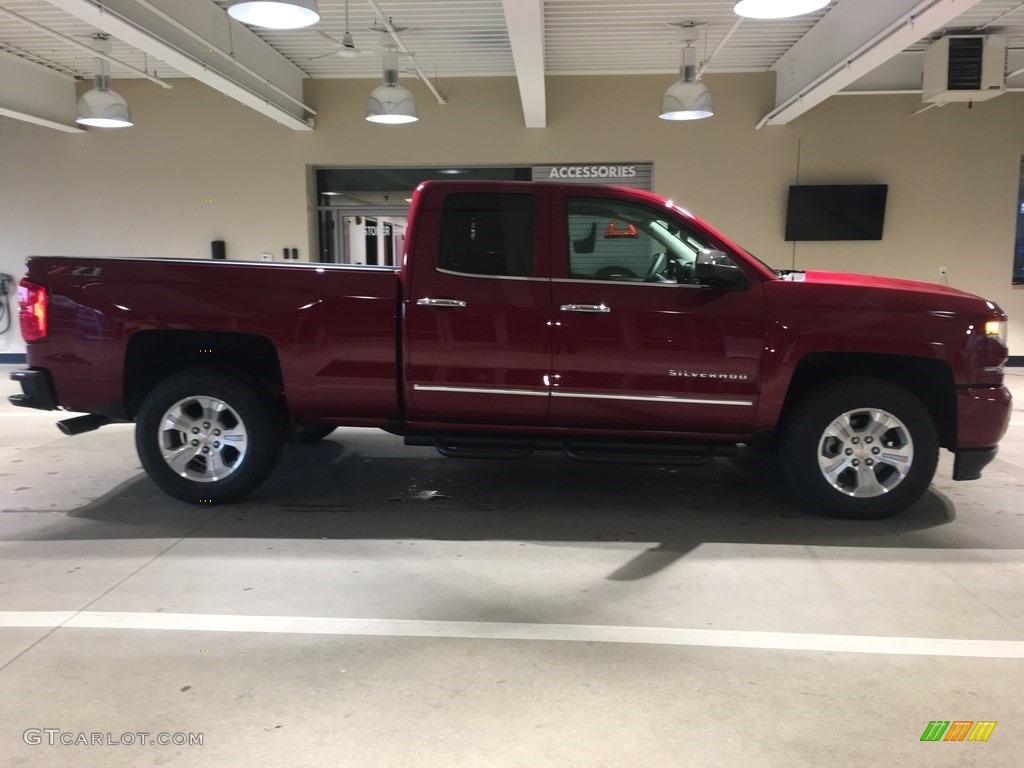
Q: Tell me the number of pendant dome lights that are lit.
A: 5